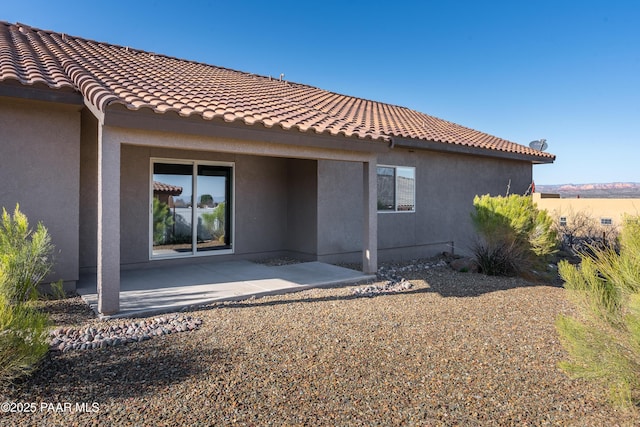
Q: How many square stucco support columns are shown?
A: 2